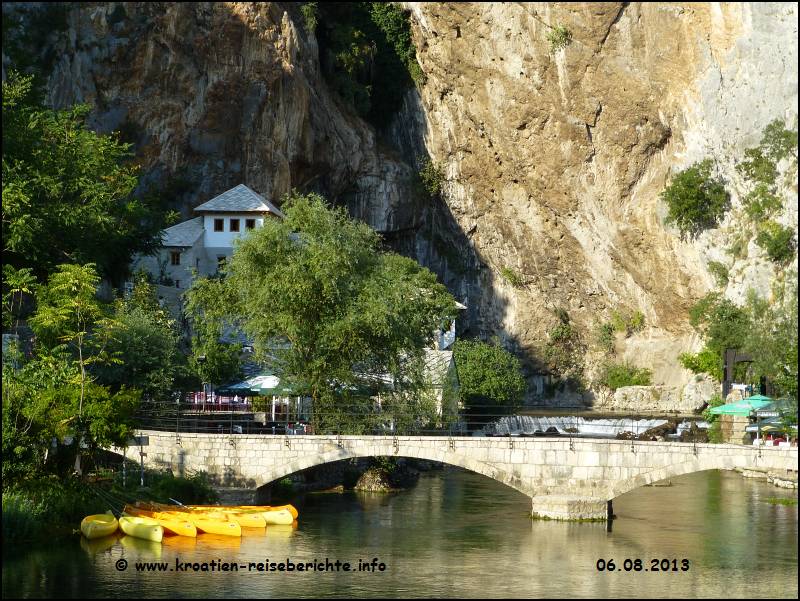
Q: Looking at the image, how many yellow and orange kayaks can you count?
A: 7